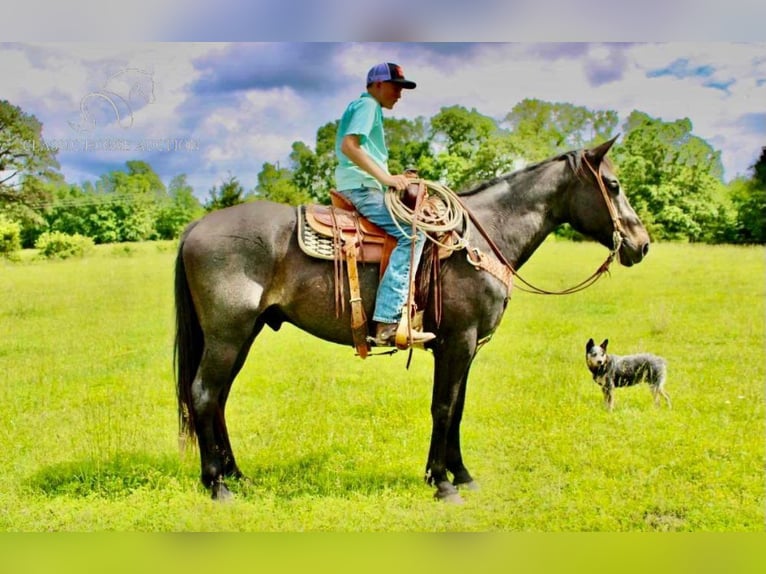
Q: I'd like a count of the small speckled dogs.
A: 1